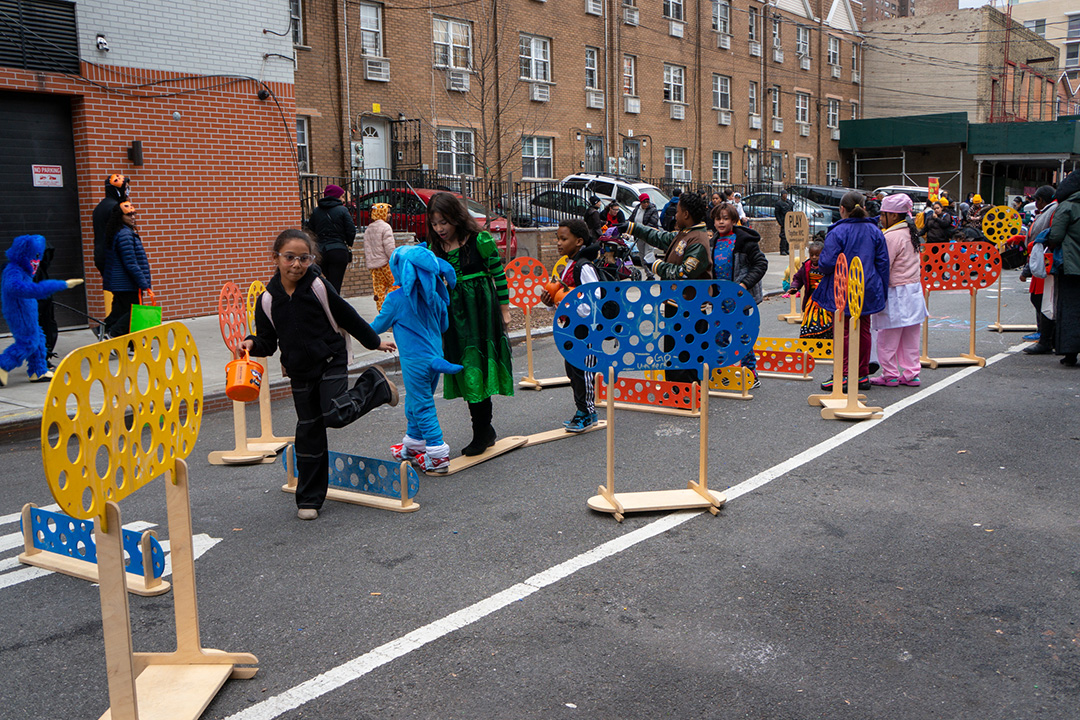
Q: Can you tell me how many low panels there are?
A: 6